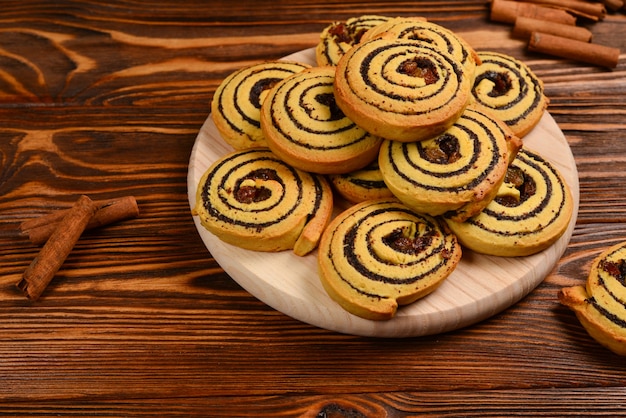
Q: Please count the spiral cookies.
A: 12